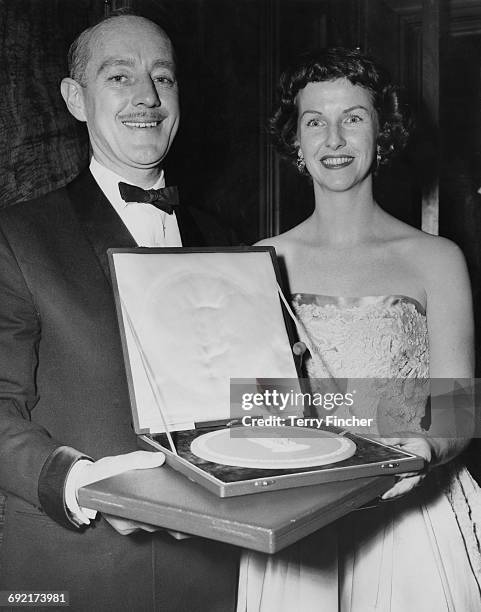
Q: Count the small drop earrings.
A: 2